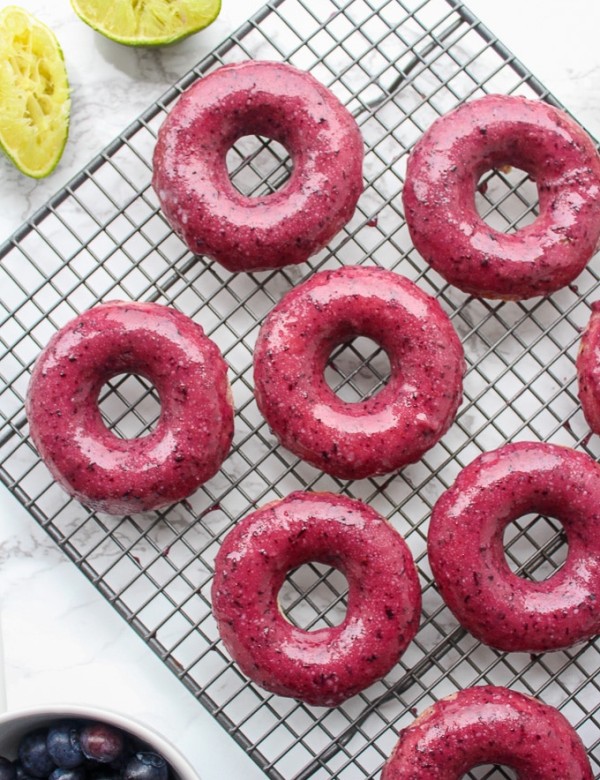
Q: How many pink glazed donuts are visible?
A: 8